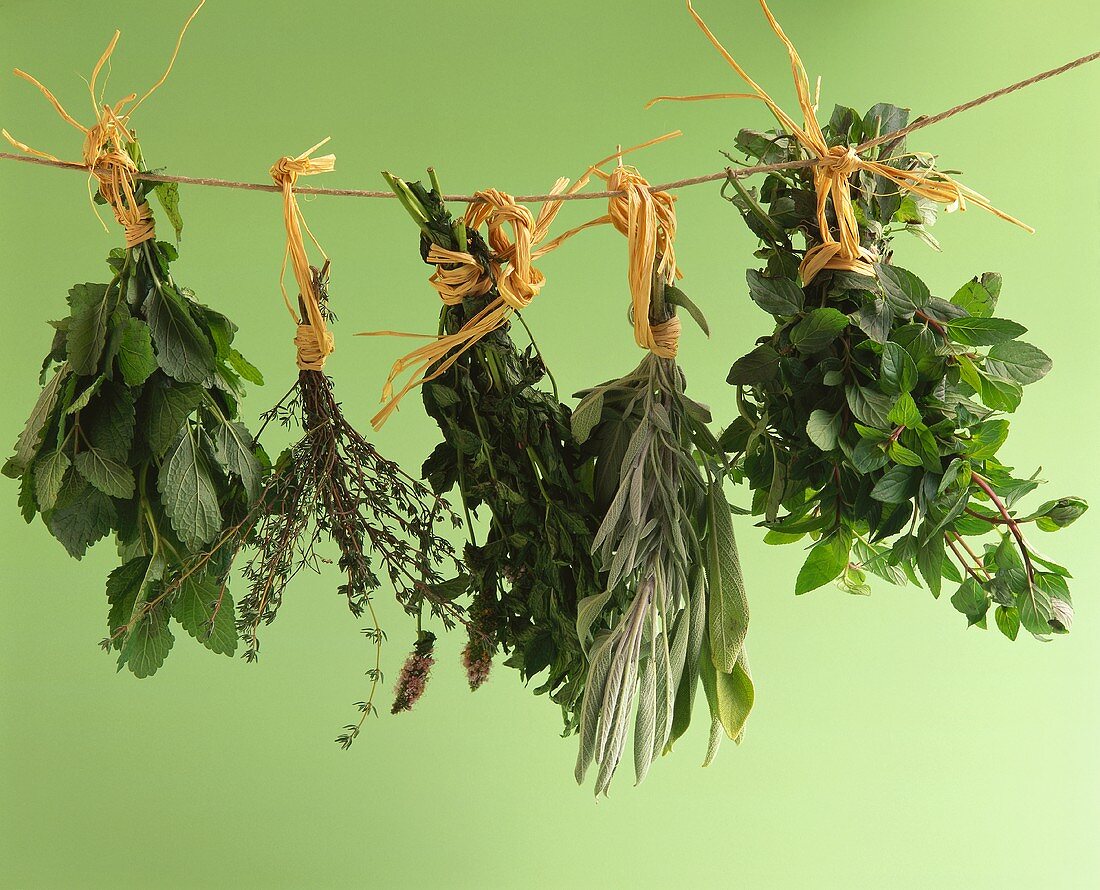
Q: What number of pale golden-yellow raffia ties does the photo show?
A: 5